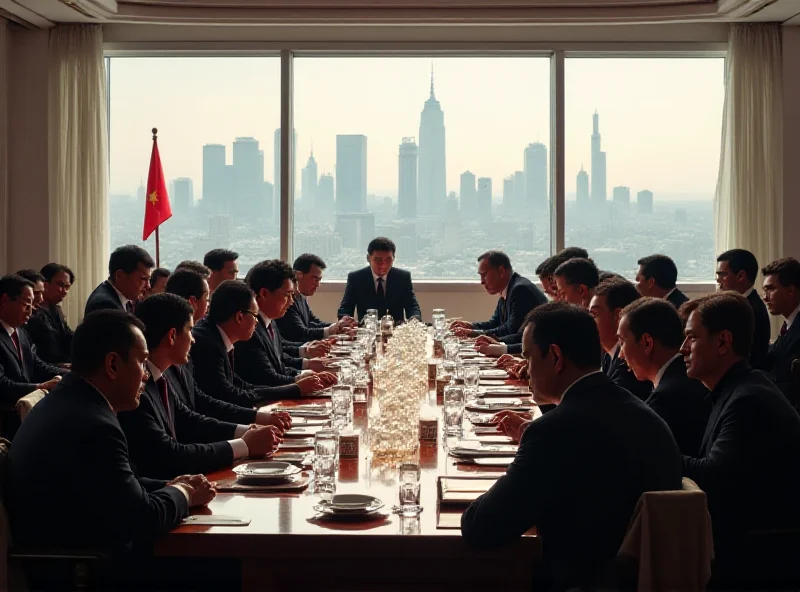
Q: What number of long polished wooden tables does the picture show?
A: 1